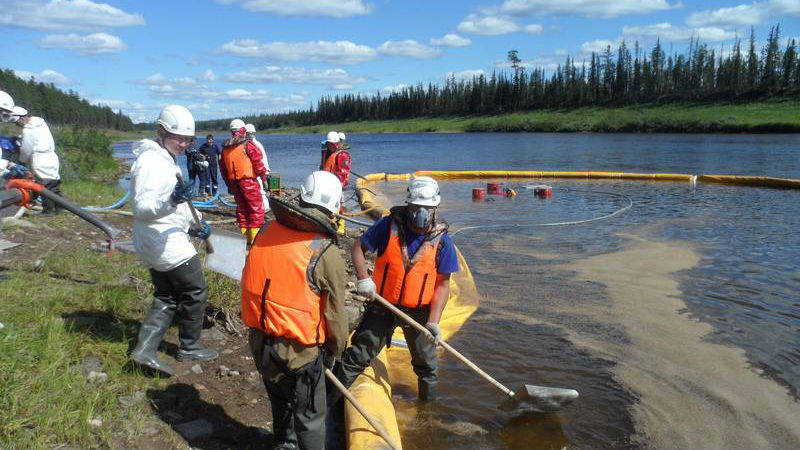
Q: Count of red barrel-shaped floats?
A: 3